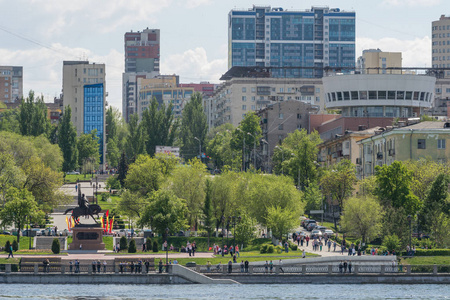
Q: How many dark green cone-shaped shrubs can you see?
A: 7